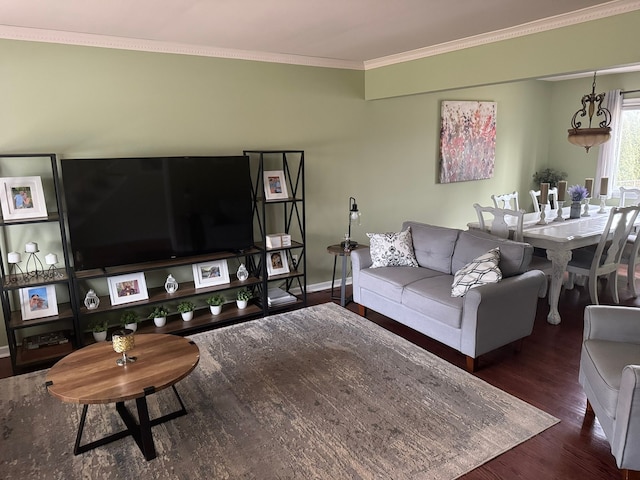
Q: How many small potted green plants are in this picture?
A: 6